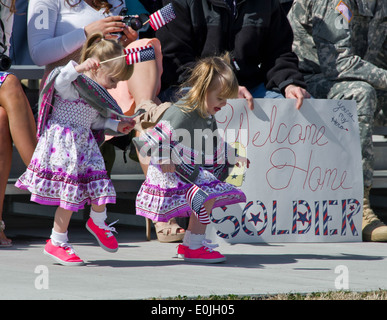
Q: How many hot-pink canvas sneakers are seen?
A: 4